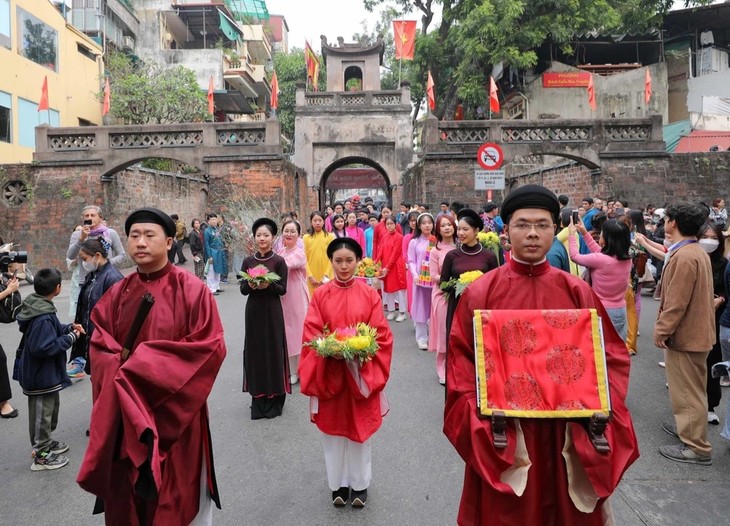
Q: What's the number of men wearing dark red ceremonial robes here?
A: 2